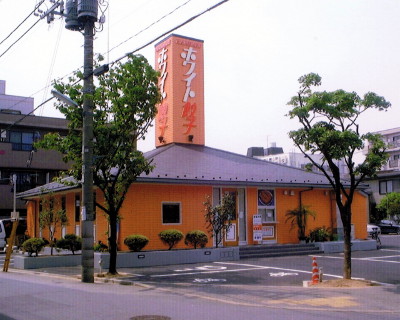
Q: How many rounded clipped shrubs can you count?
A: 5